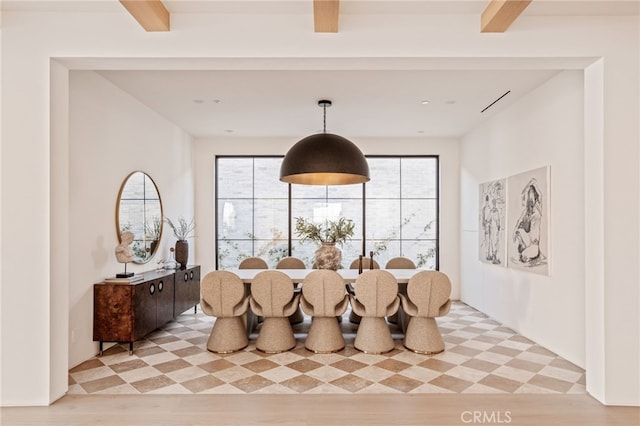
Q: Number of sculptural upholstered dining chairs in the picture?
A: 10